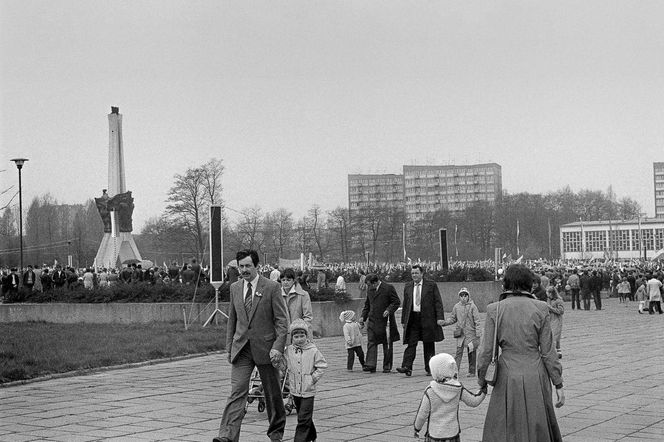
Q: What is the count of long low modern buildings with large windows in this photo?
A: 1